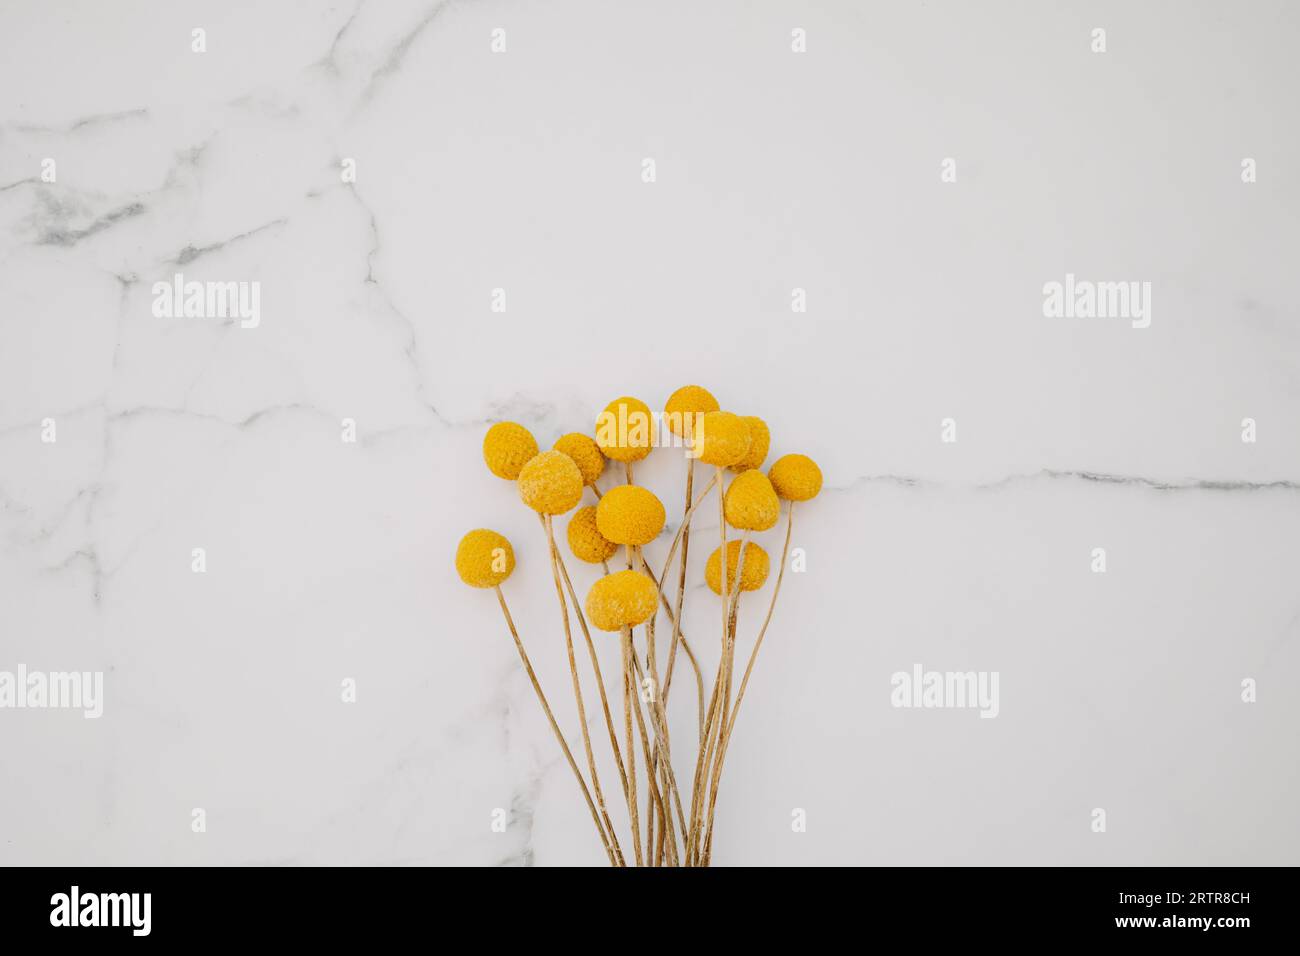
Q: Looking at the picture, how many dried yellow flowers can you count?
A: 14